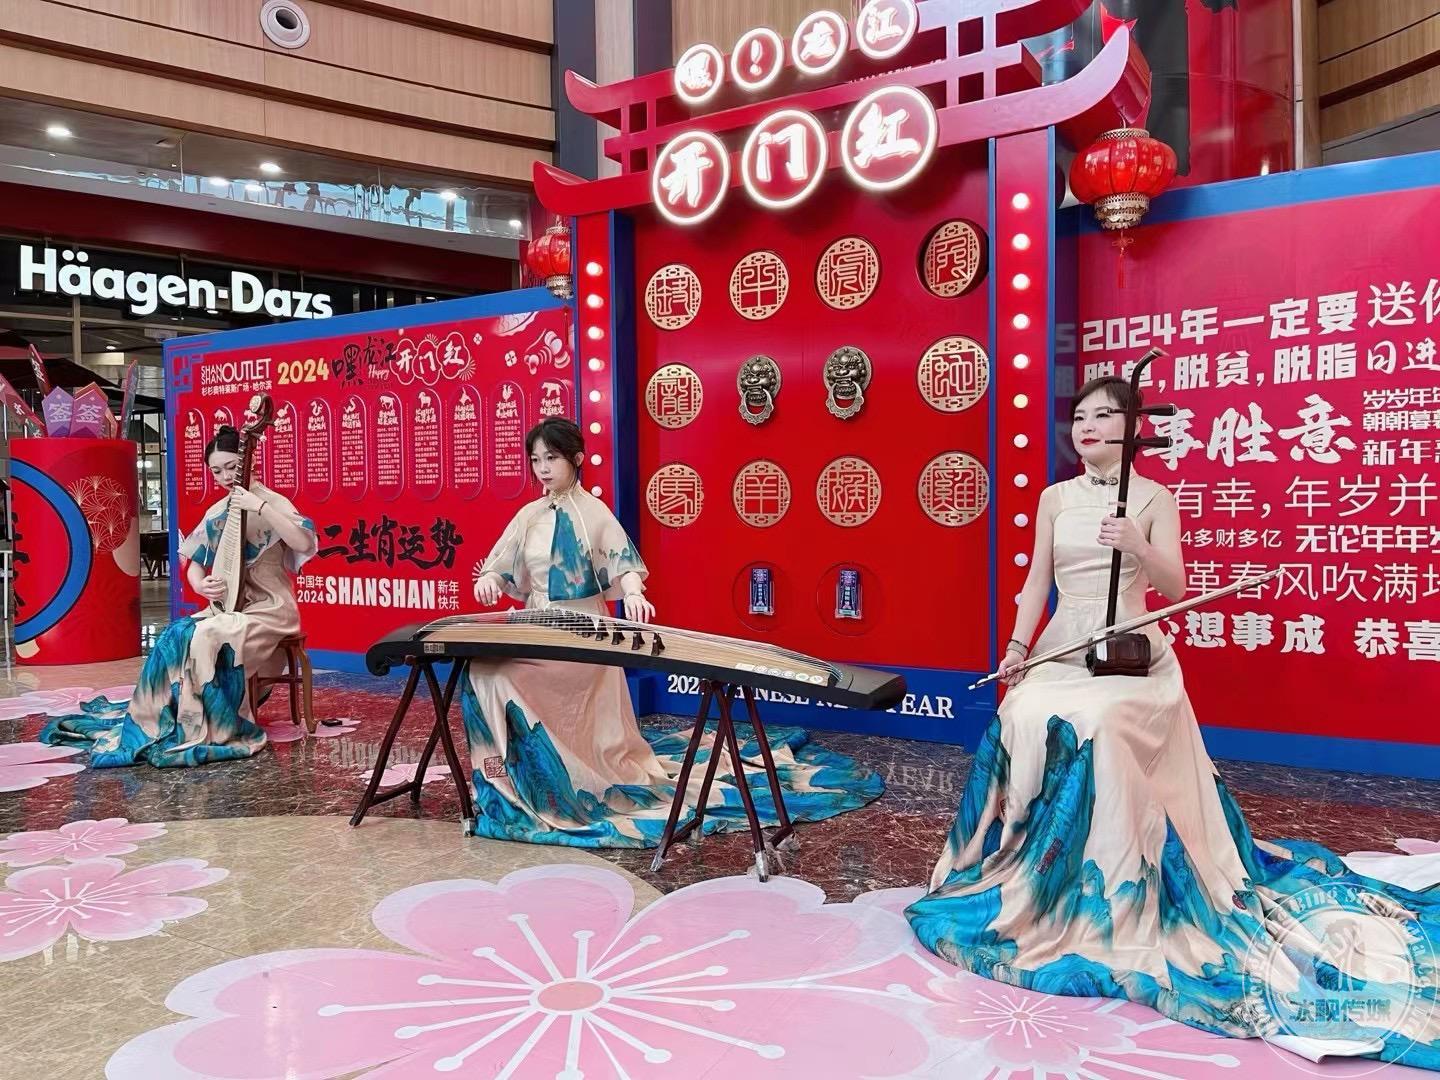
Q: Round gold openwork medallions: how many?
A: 10